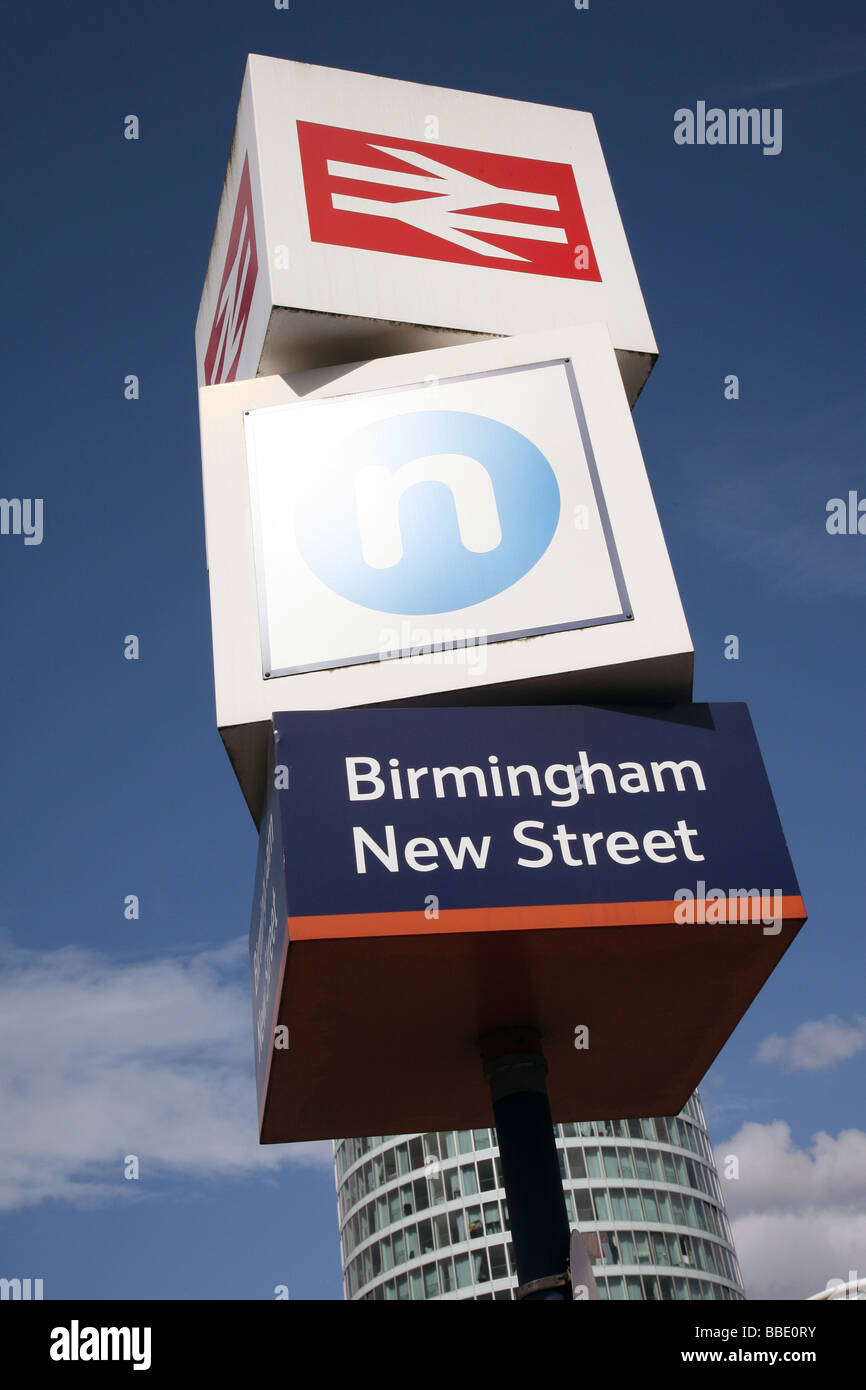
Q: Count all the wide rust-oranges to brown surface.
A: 1